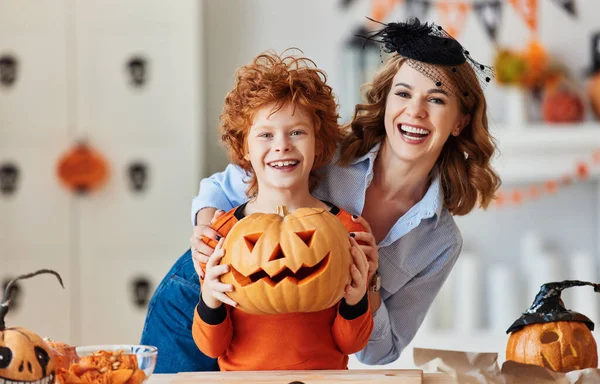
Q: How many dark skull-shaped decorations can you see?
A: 6